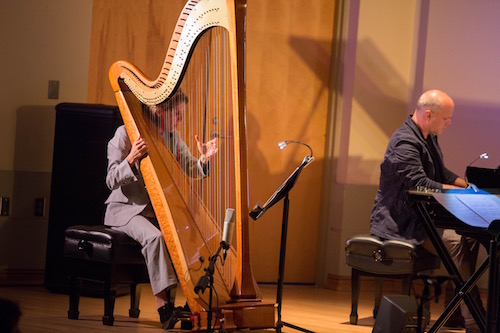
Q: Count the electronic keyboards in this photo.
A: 1